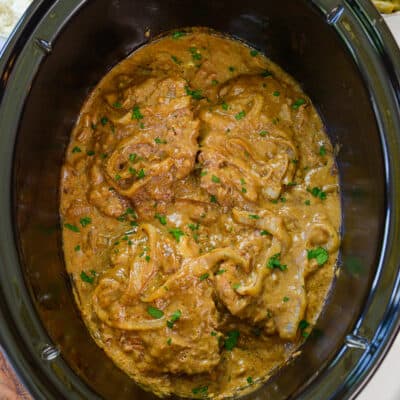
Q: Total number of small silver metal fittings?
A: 4